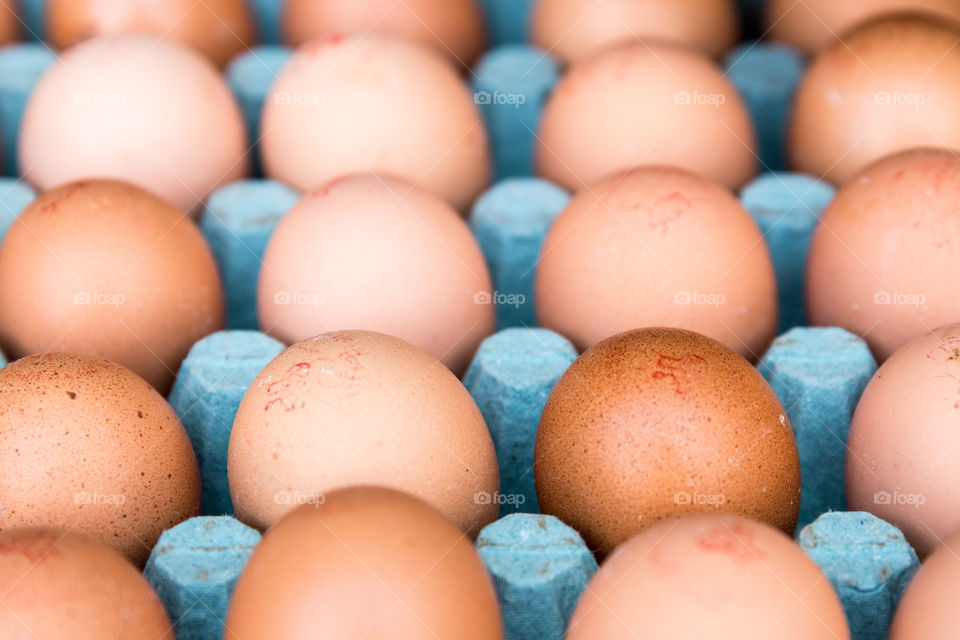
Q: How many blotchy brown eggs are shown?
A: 2